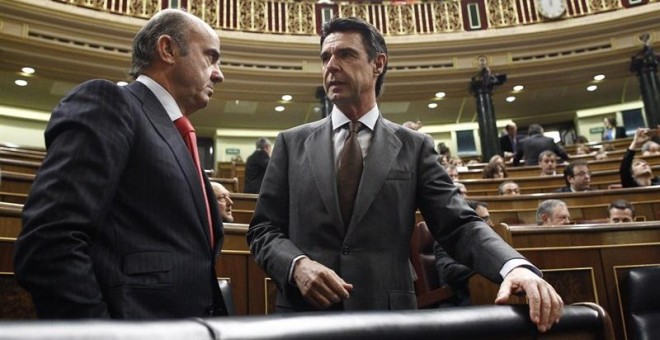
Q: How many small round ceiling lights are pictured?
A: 11